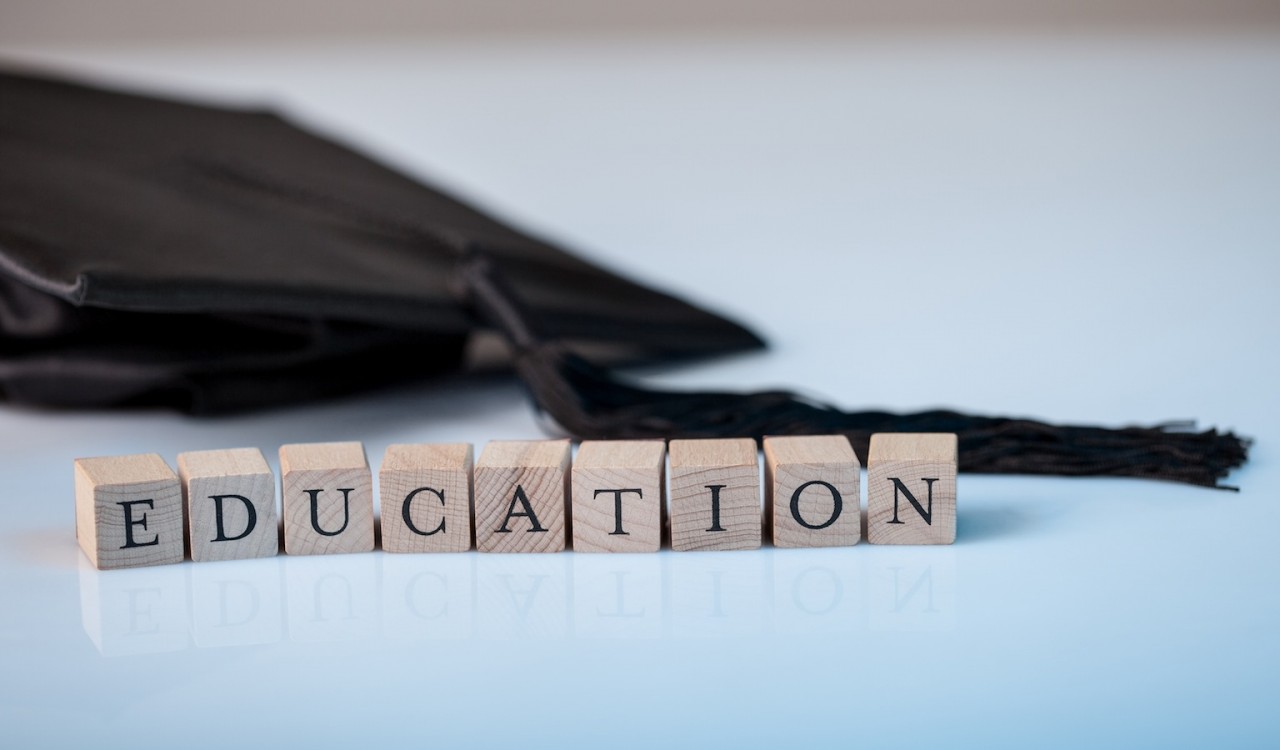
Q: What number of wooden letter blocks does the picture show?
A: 9